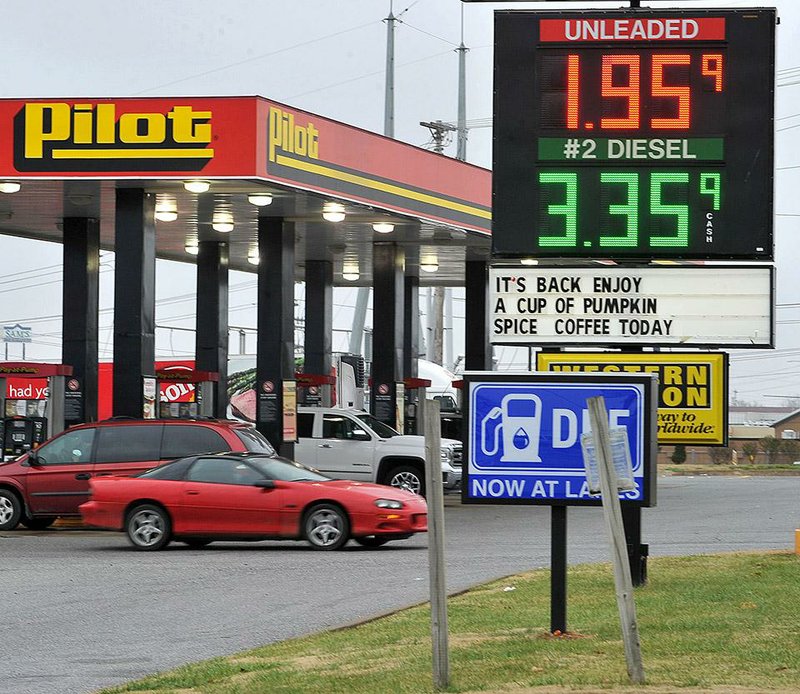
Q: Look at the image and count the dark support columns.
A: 8